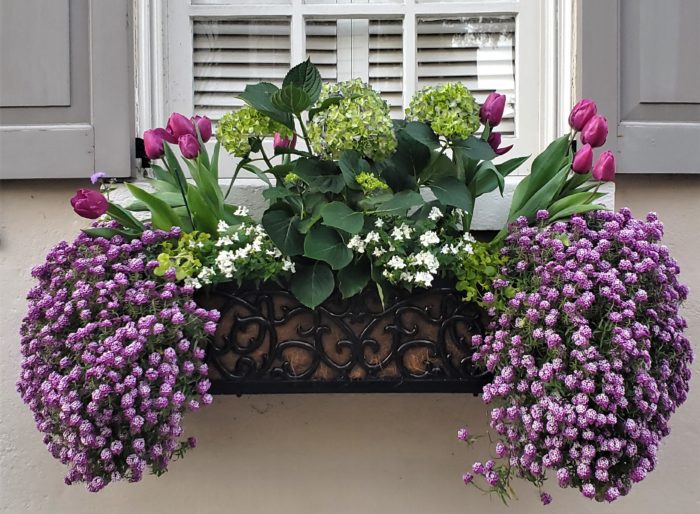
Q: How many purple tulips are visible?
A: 12